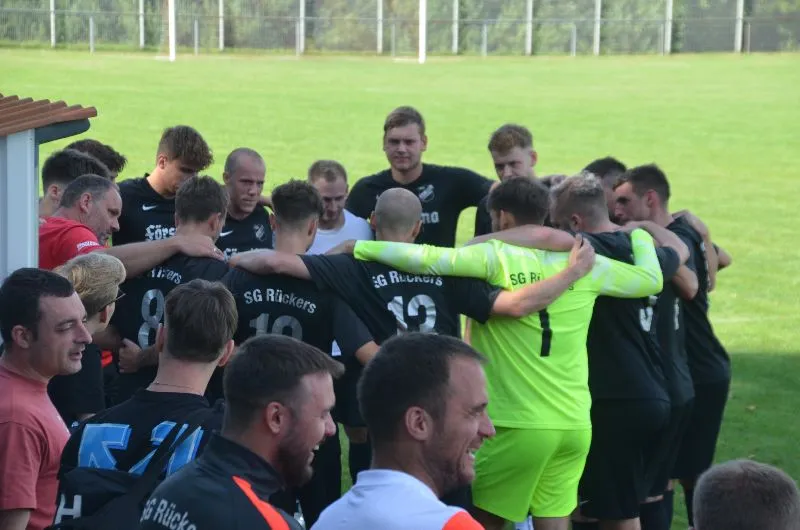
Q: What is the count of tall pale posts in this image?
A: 12